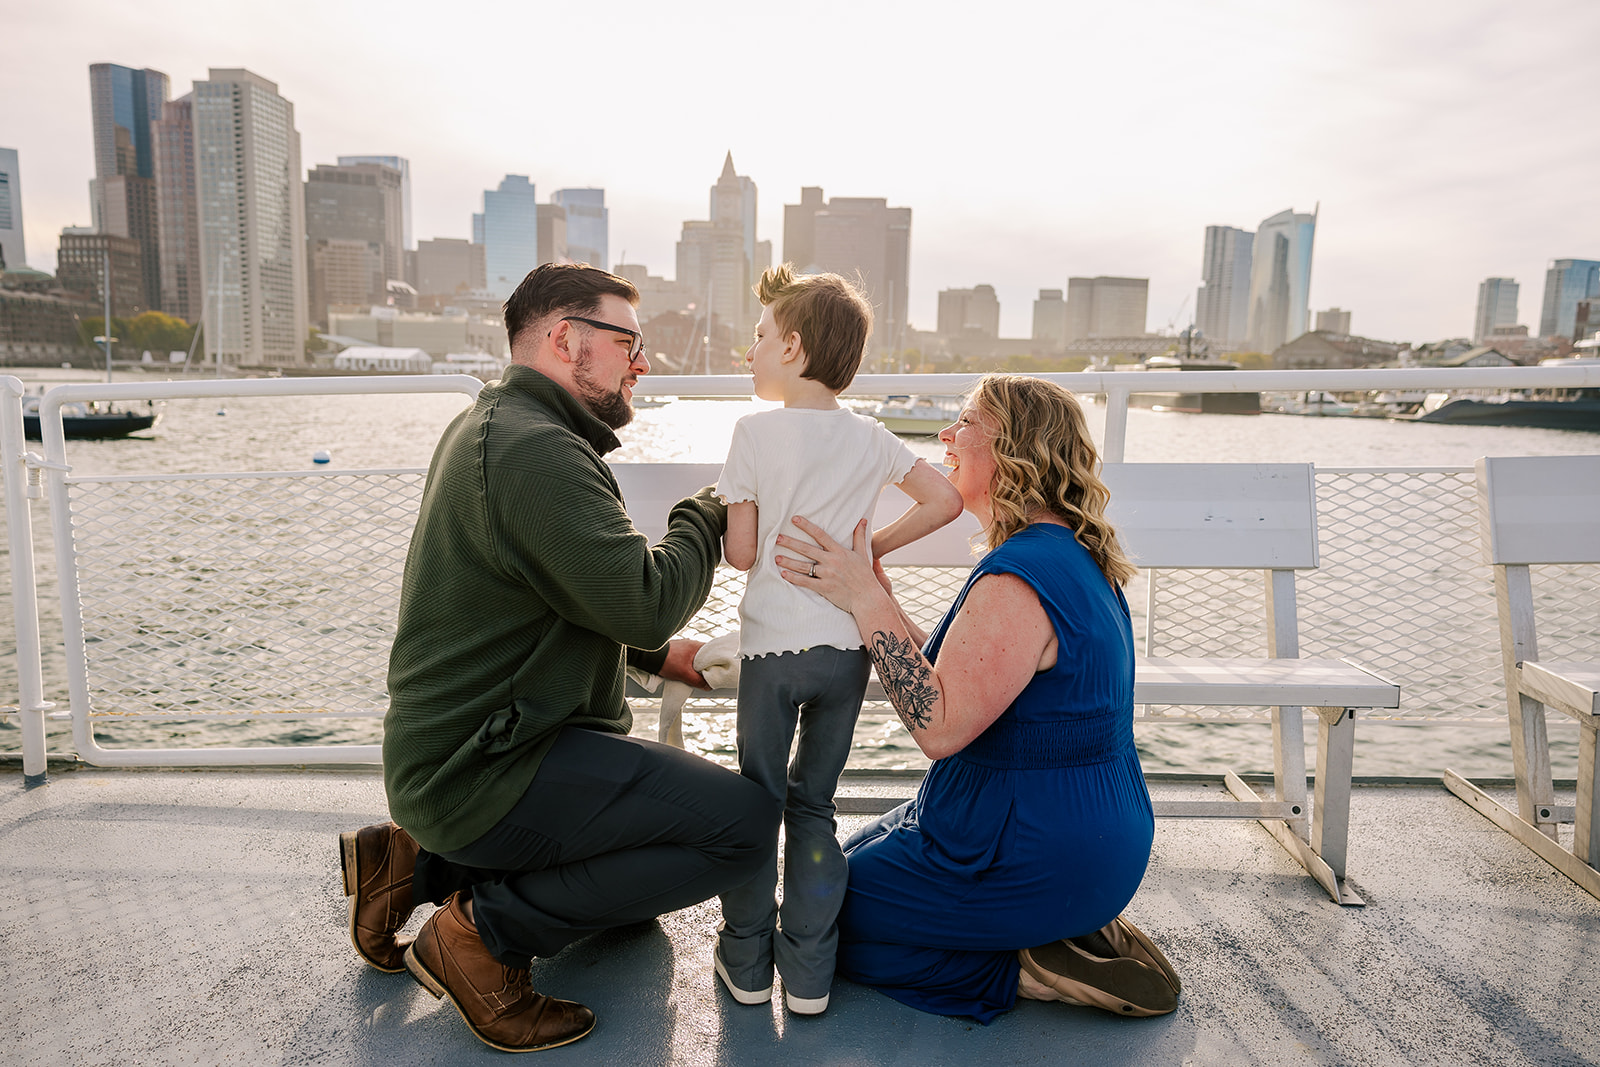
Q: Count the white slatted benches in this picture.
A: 2